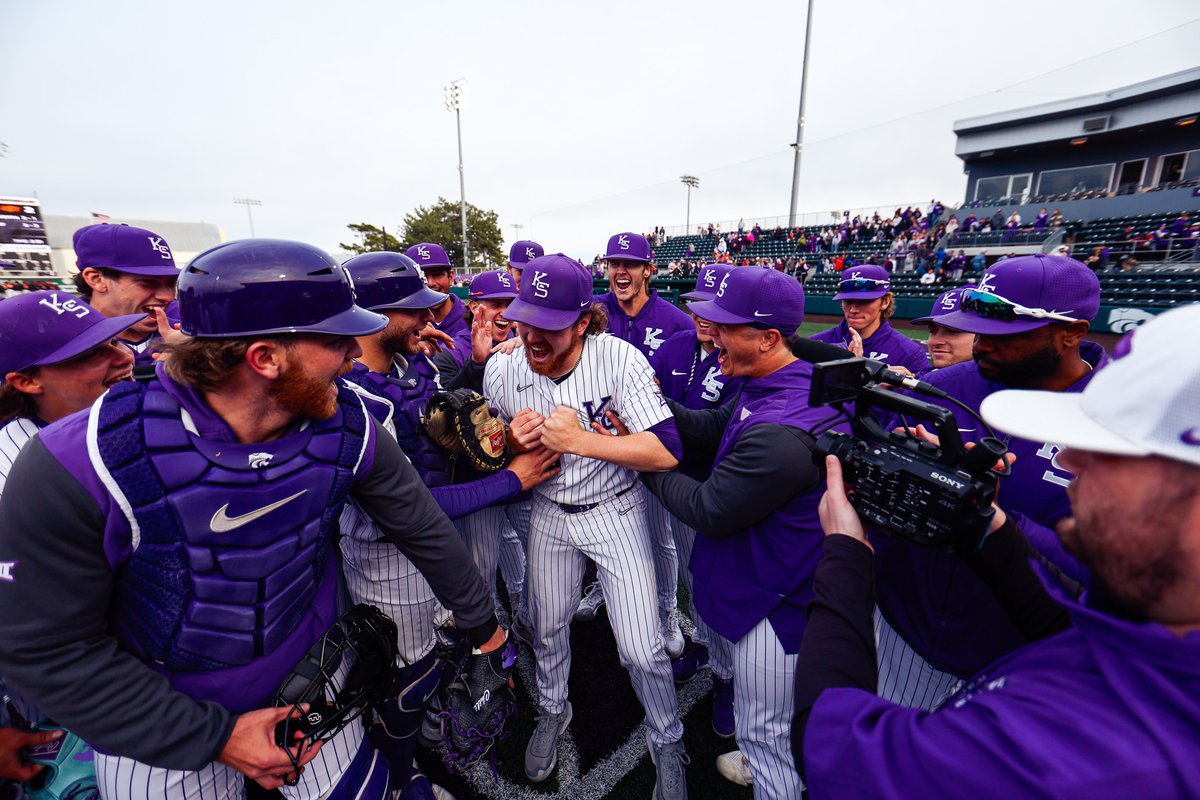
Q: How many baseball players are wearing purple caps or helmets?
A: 14